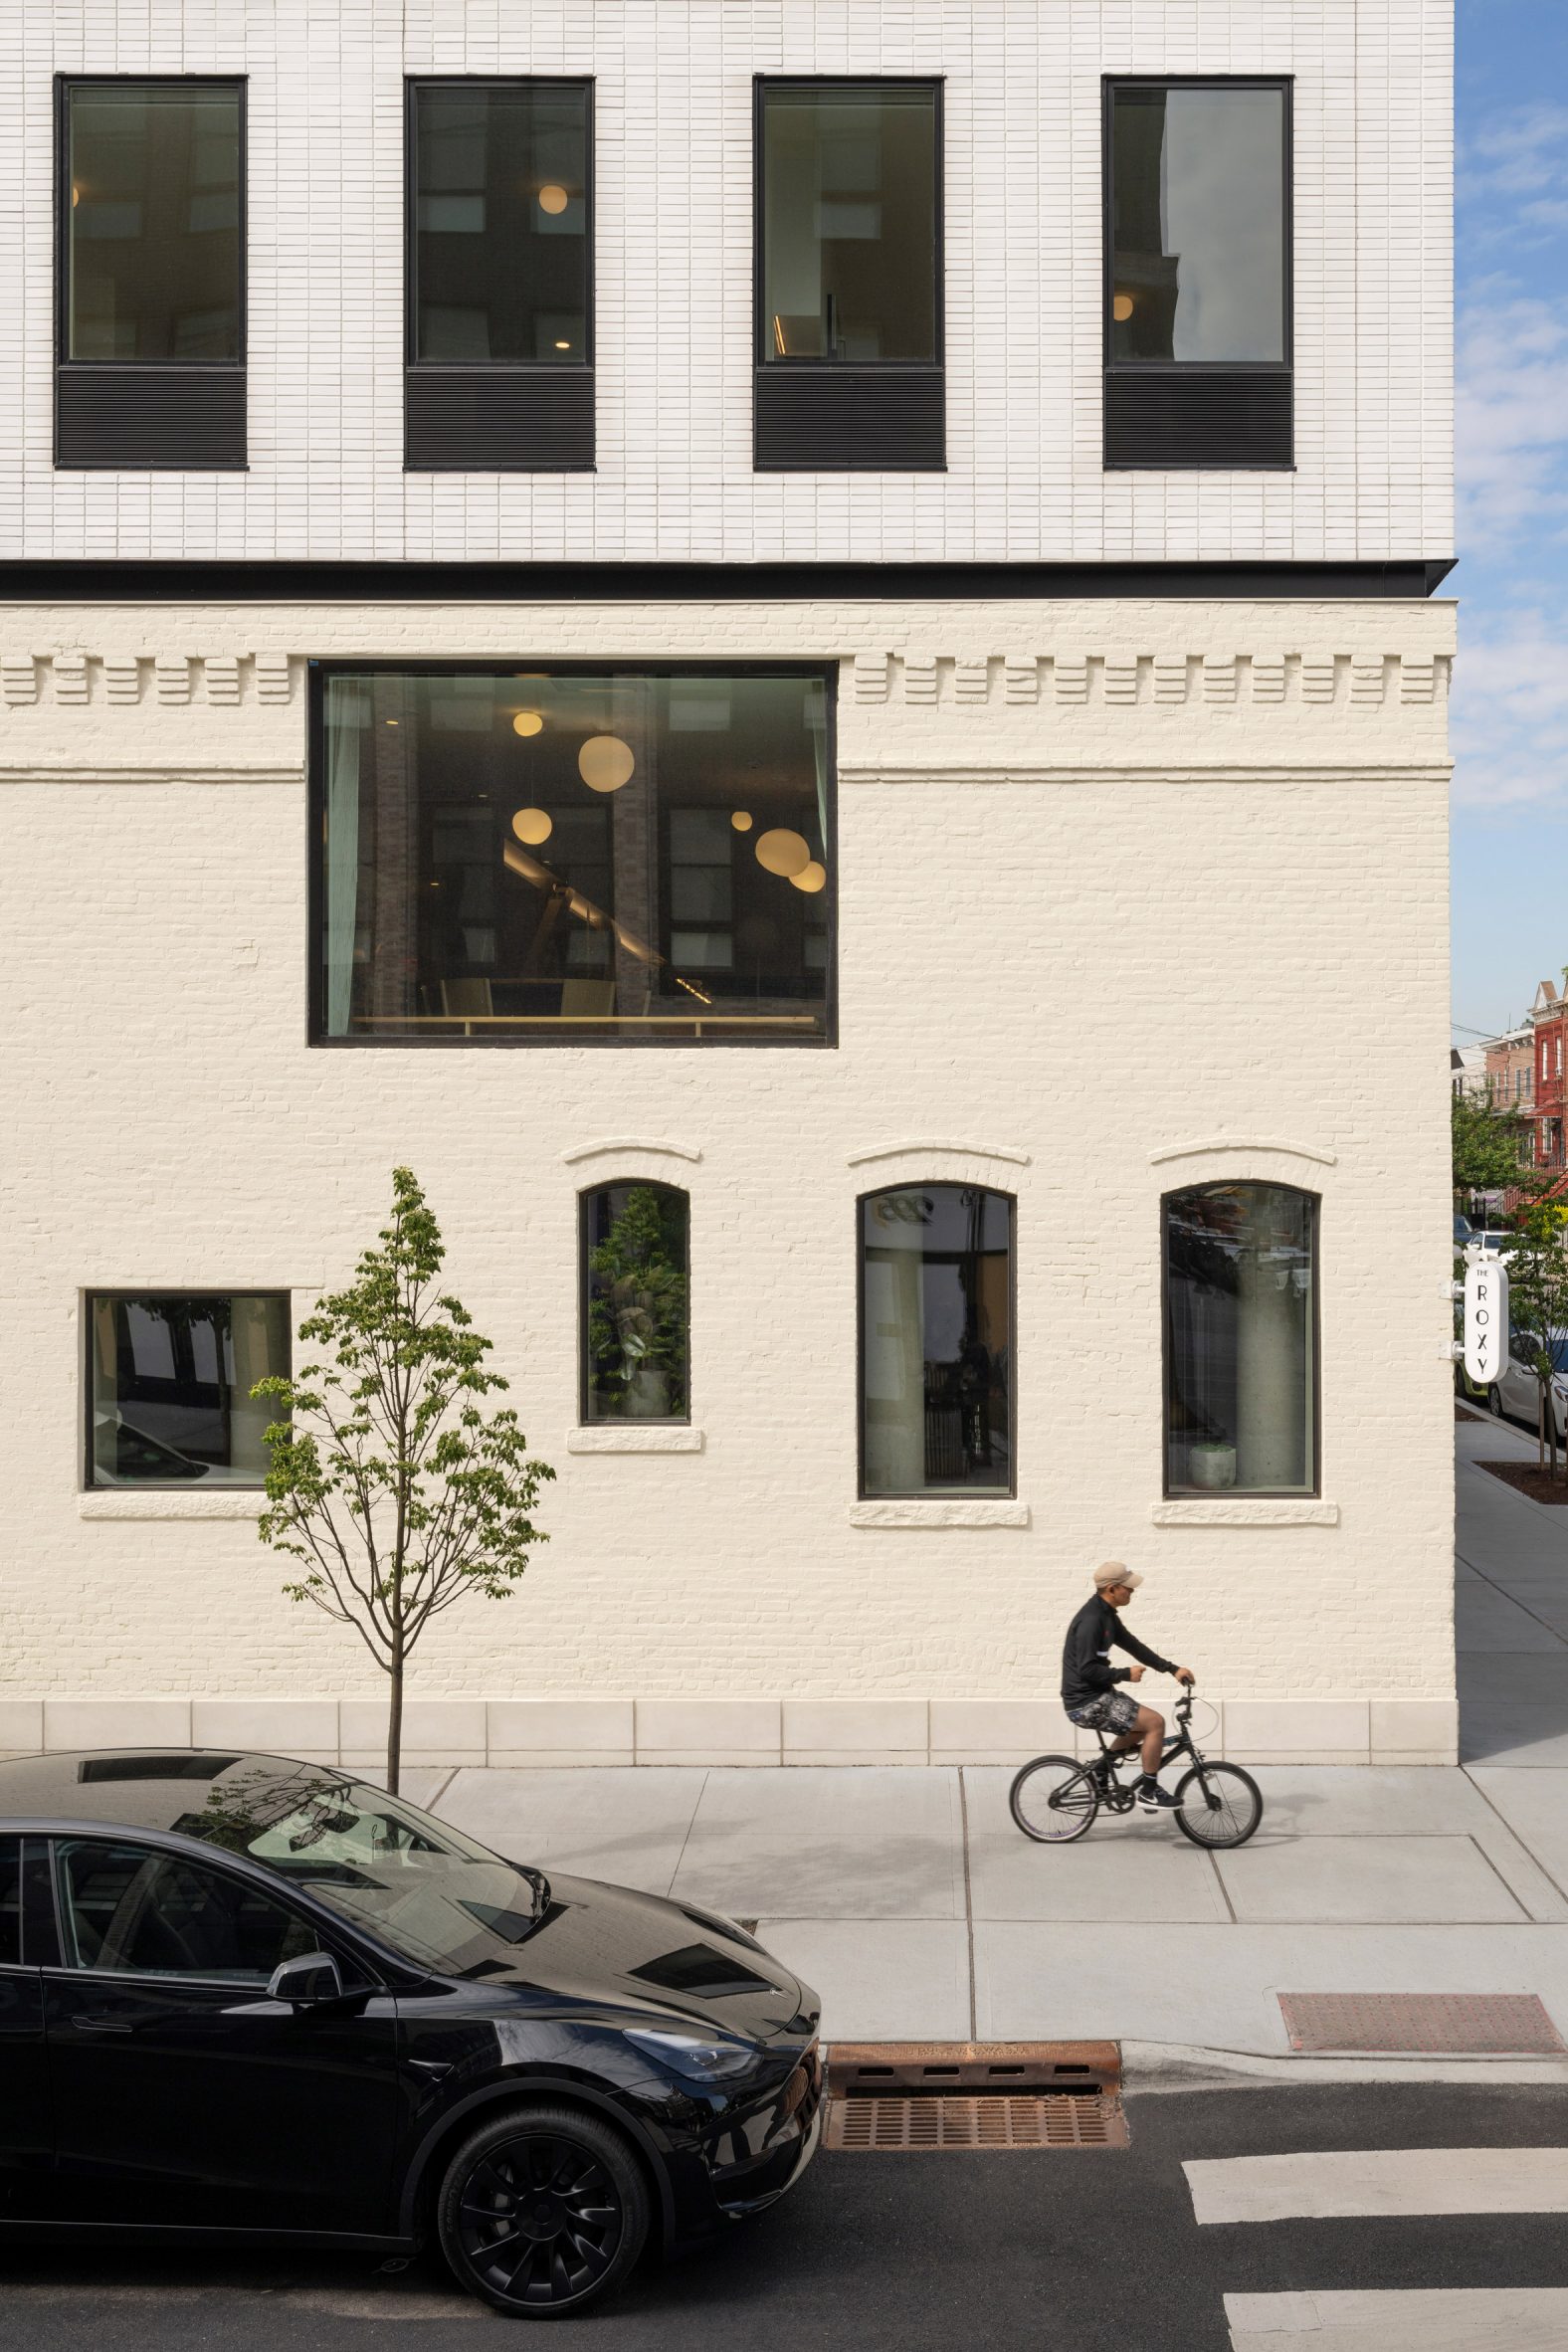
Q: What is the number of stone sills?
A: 4